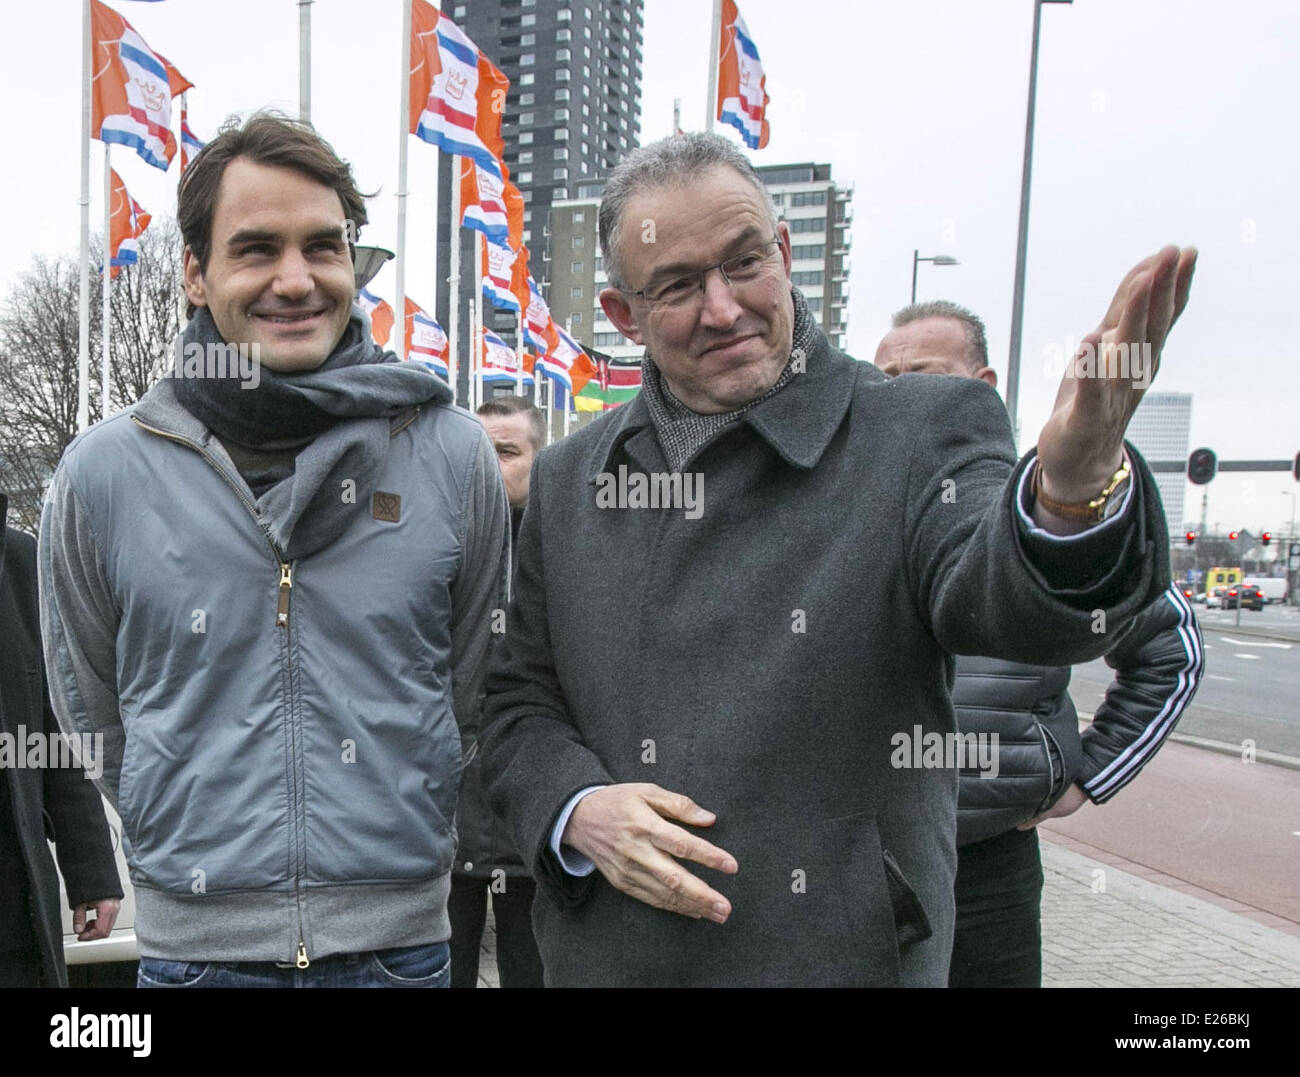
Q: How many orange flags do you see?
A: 12